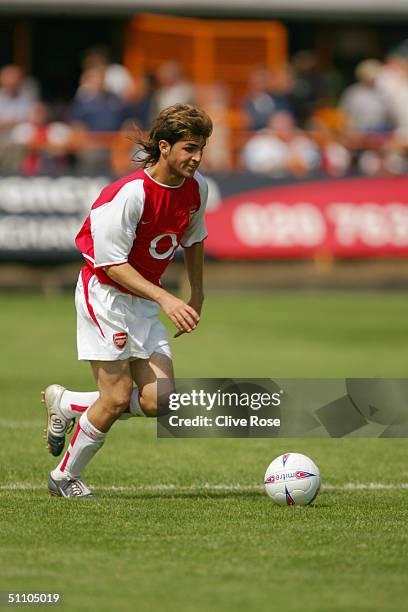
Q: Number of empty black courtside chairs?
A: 0